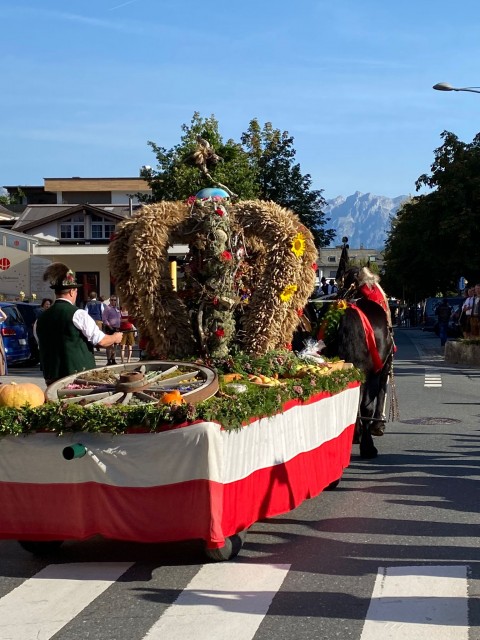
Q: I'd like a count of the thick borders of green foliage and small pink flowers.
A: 1